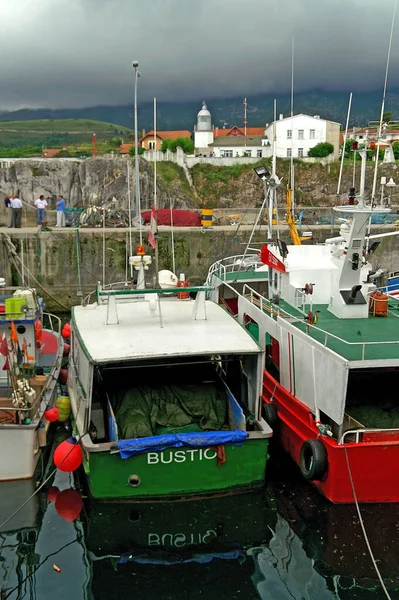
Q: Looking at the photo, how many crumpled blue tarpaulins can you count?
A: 1